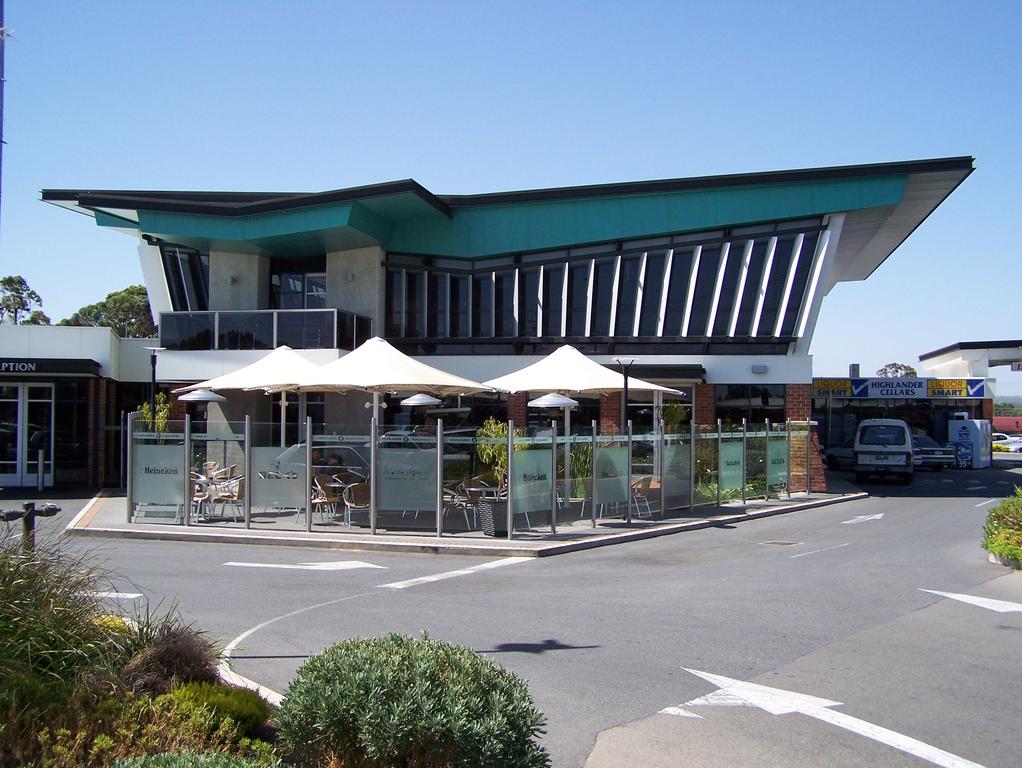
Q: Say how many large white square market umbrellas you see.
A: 3